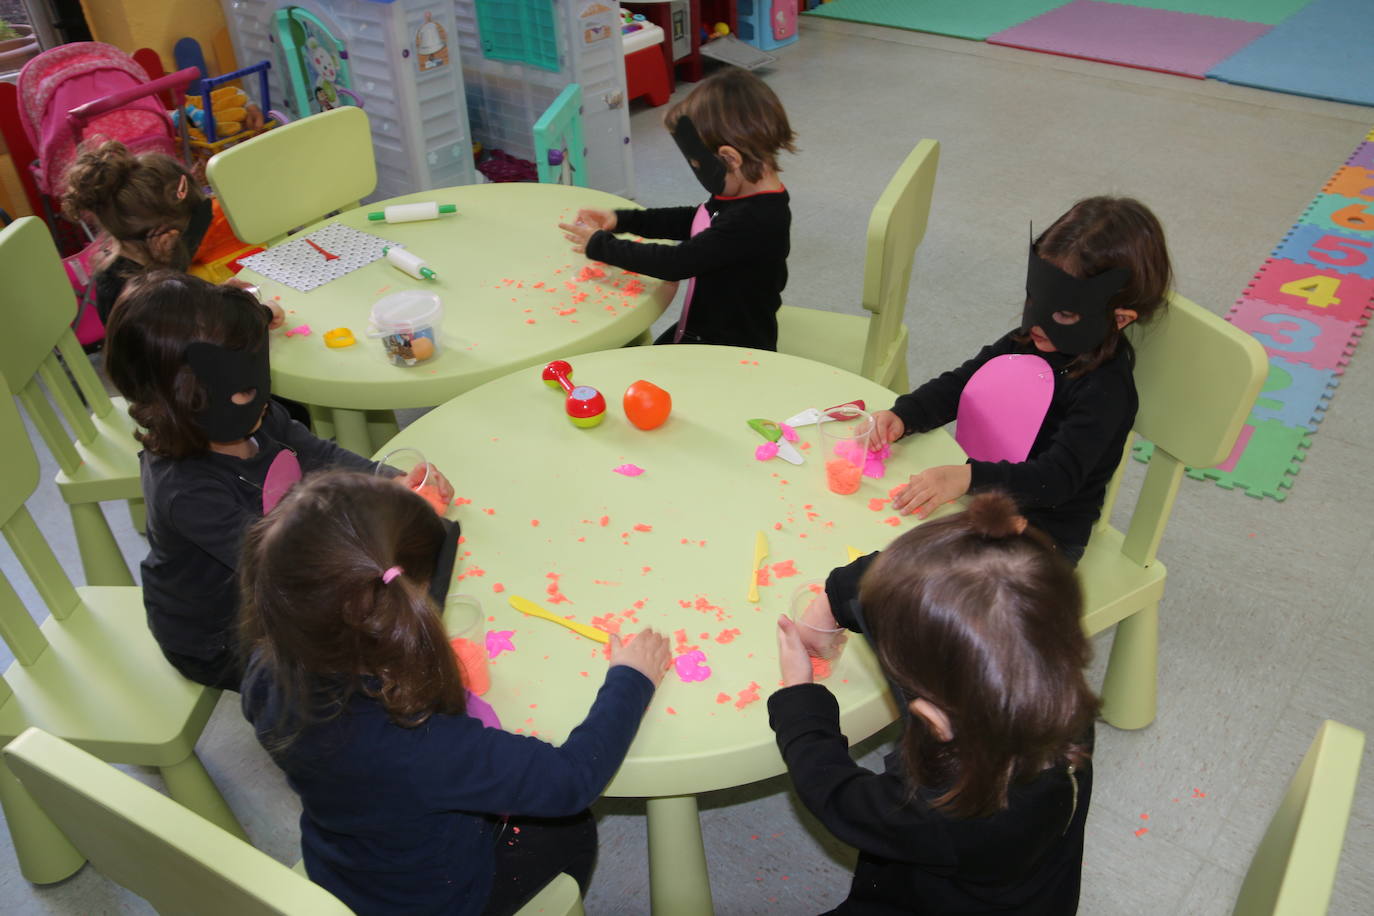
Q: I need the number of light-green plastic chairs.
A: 7